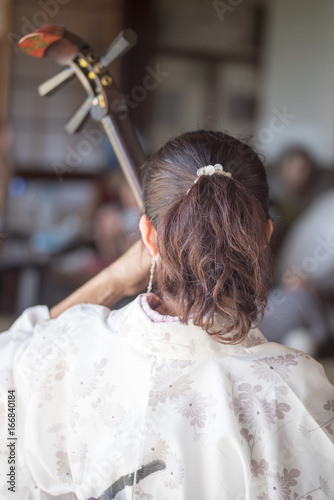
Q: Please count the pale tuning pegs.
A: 3